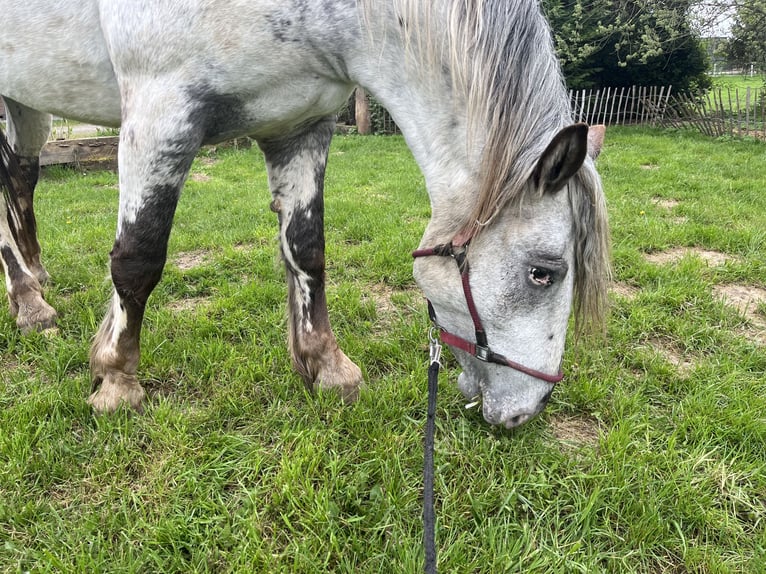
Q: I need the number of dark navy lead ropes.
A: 1